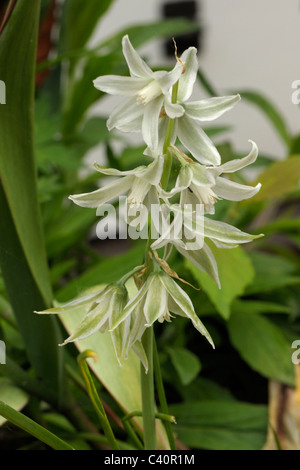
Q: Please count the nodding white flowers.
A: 7